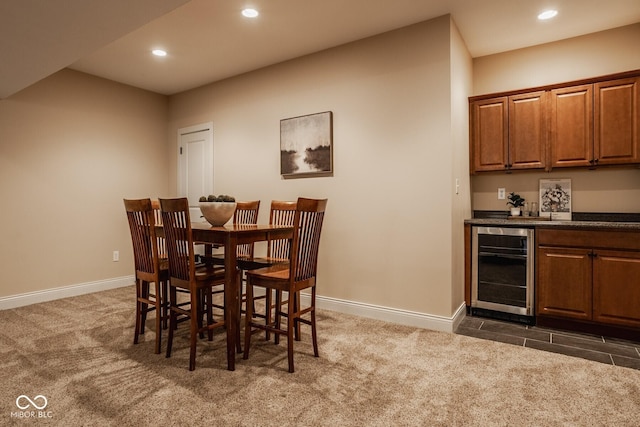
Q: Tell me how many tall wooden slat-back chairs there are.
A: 6